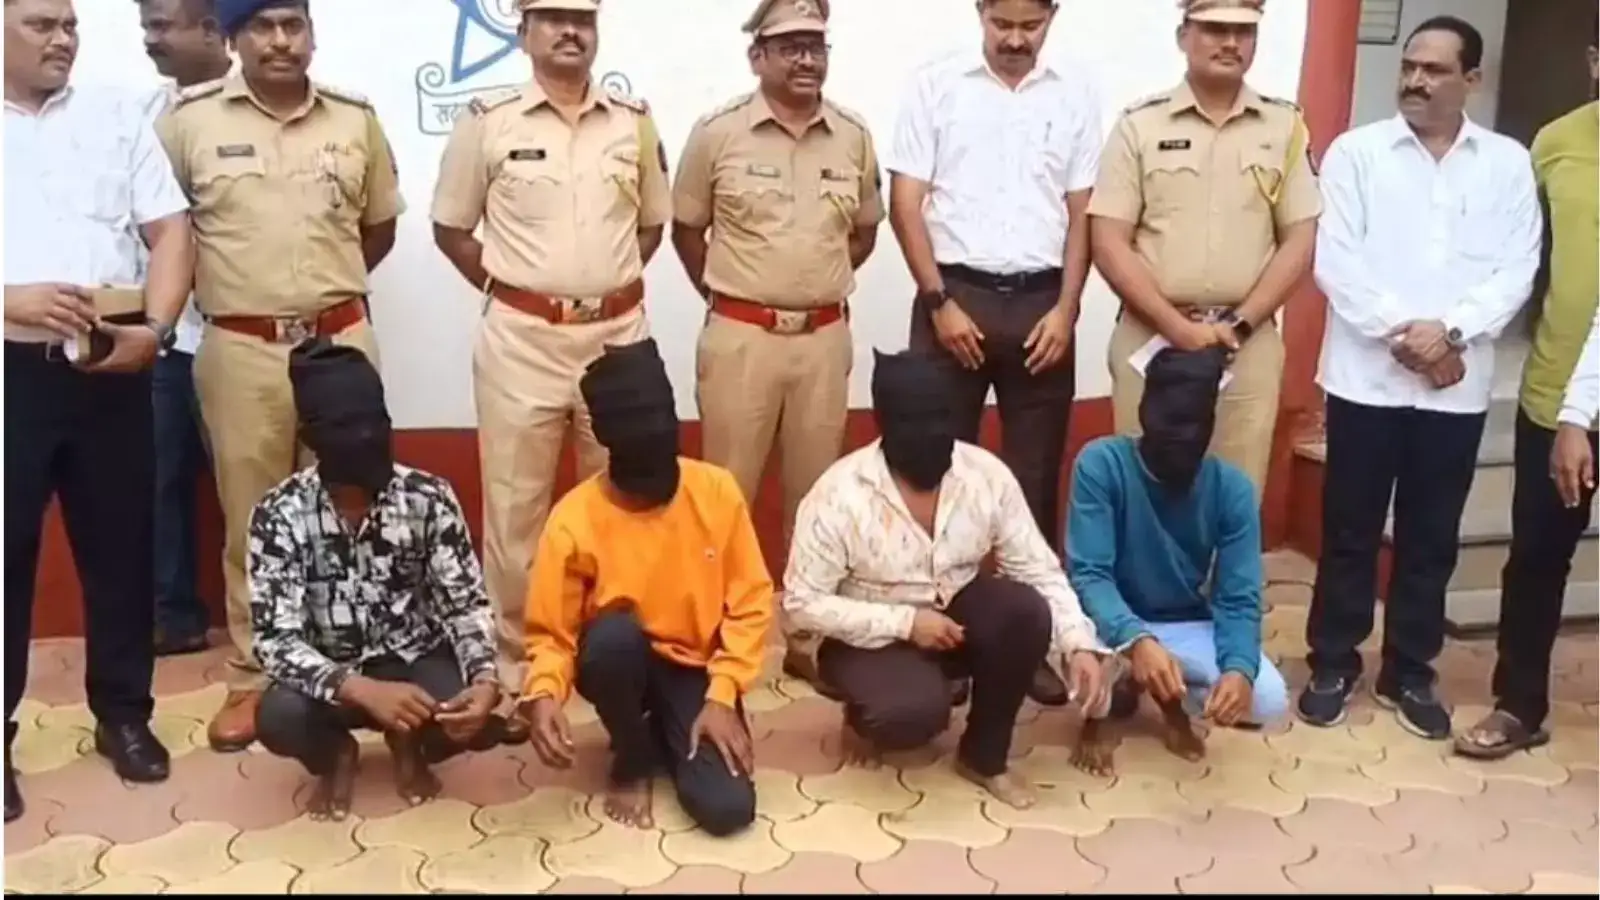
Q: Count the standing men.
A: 9